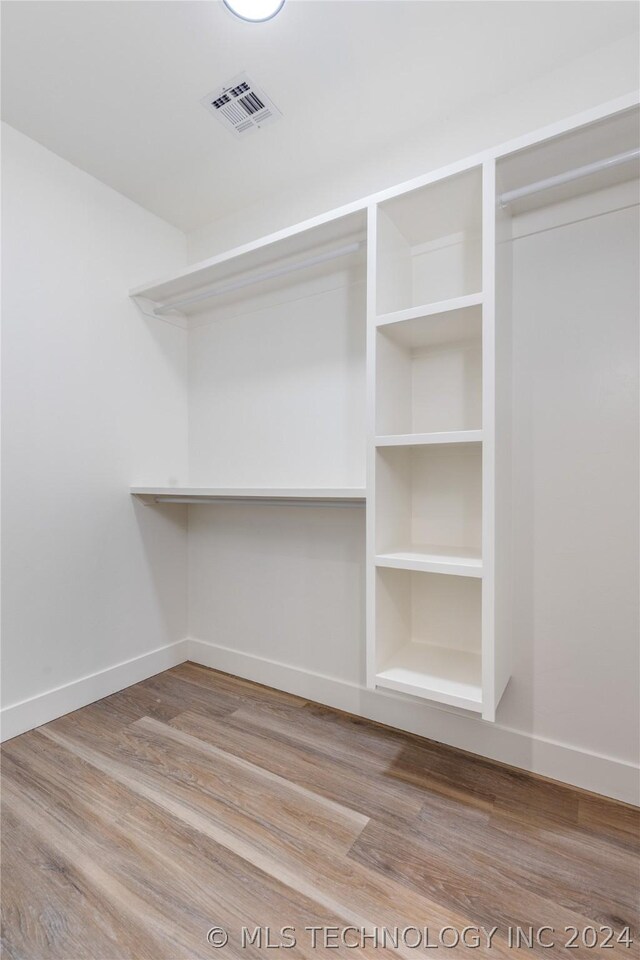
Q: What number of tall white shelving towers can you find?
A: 1